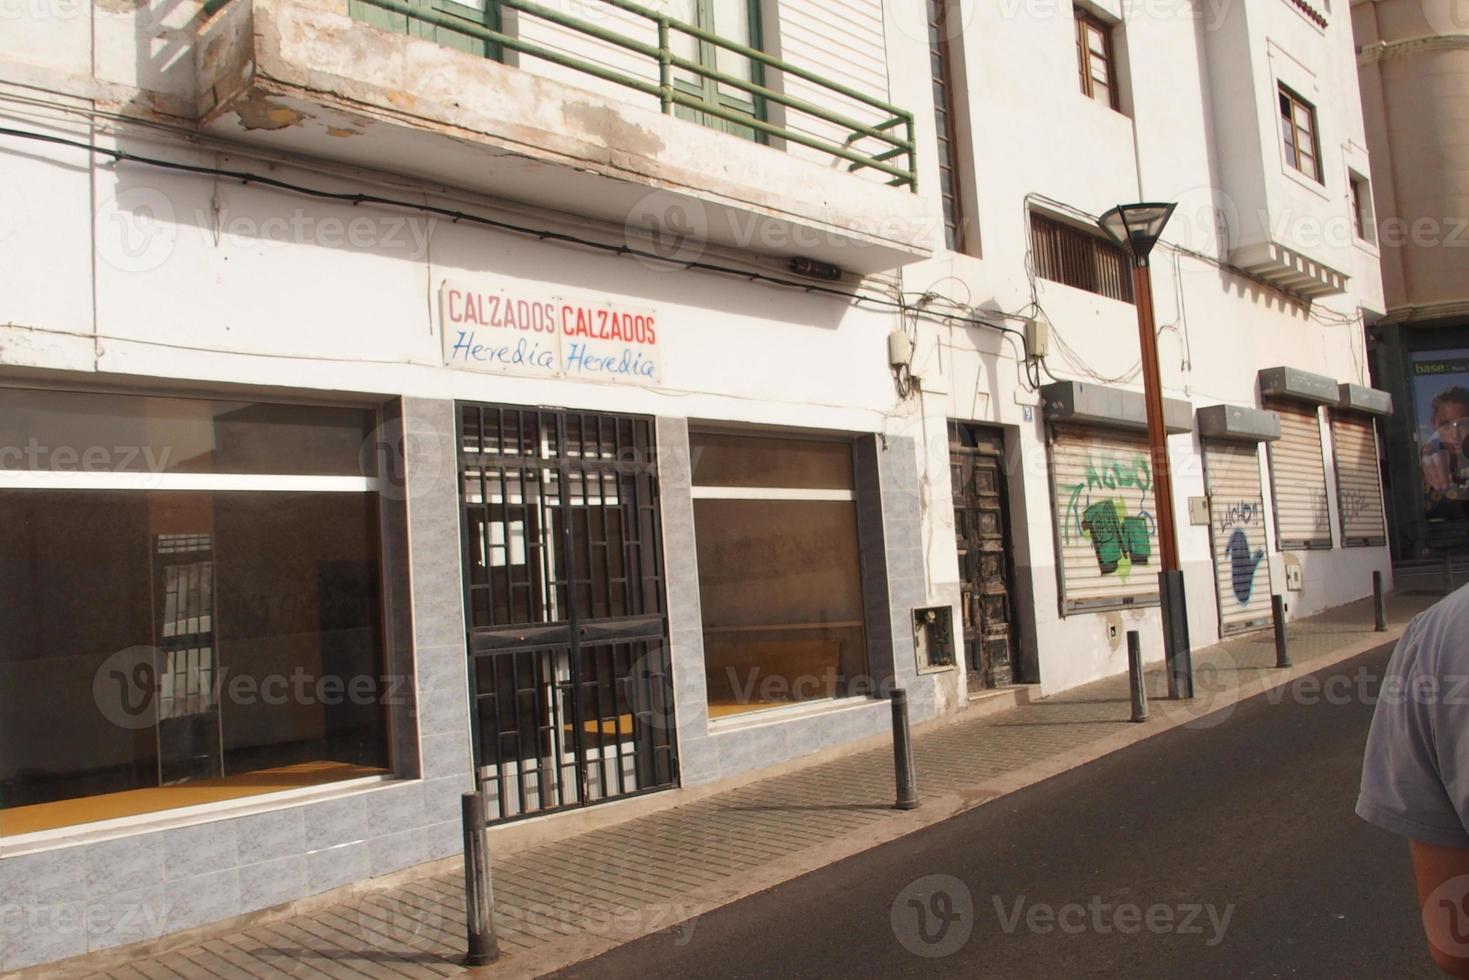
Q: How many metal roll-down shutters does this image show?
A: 4